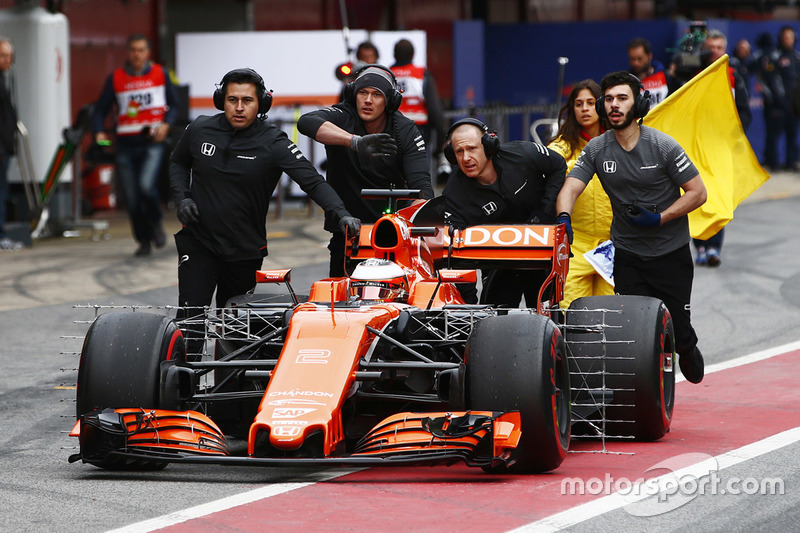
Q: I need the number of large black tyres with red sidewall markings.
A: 3